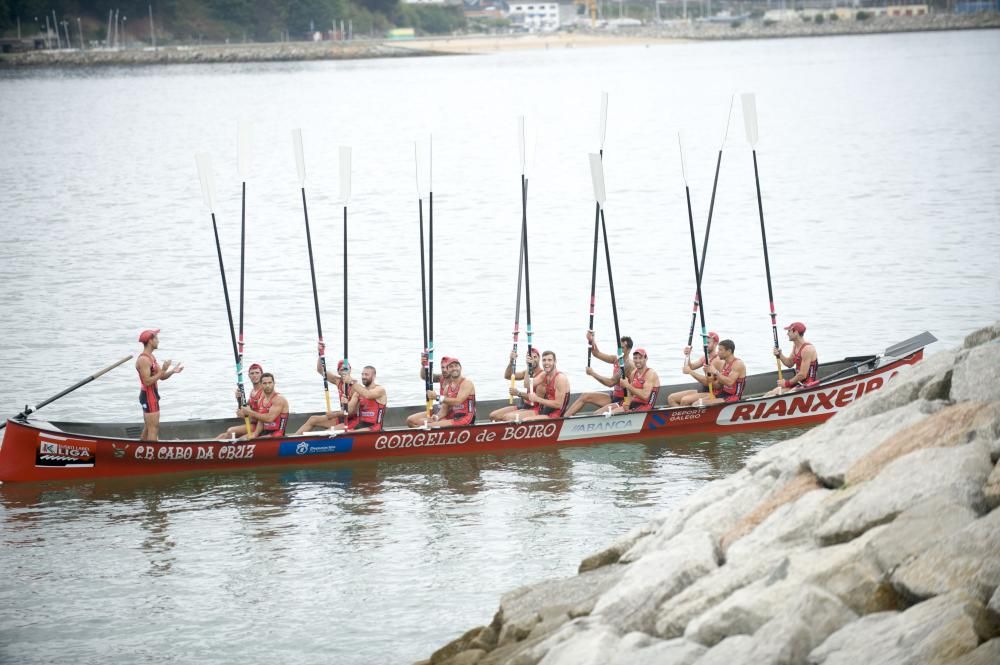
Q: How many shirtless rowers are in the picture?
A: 0